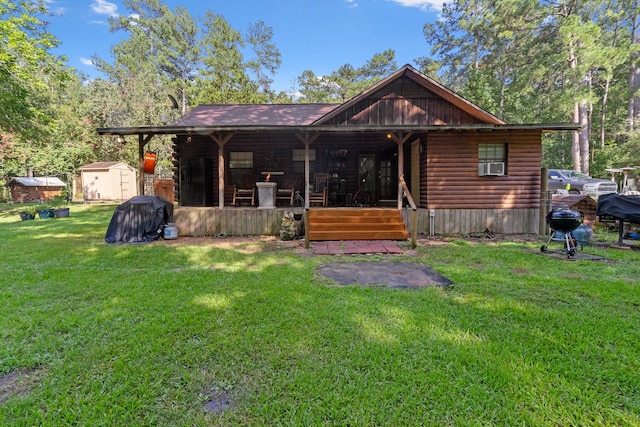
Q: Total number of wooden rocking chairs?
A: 3